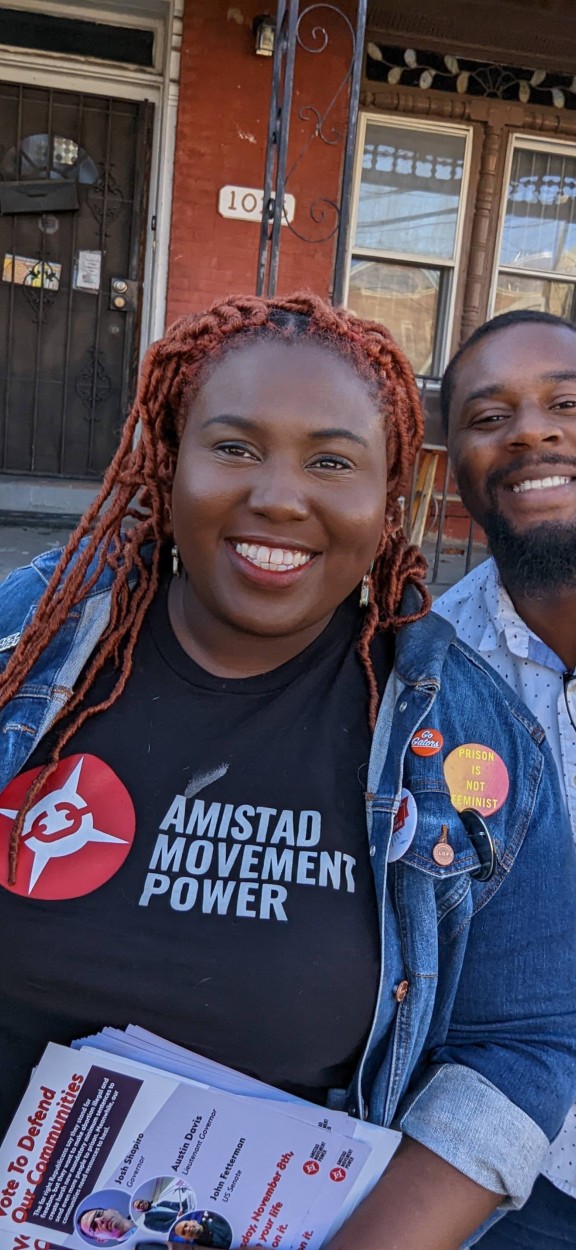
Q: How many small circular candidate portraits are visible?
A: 3